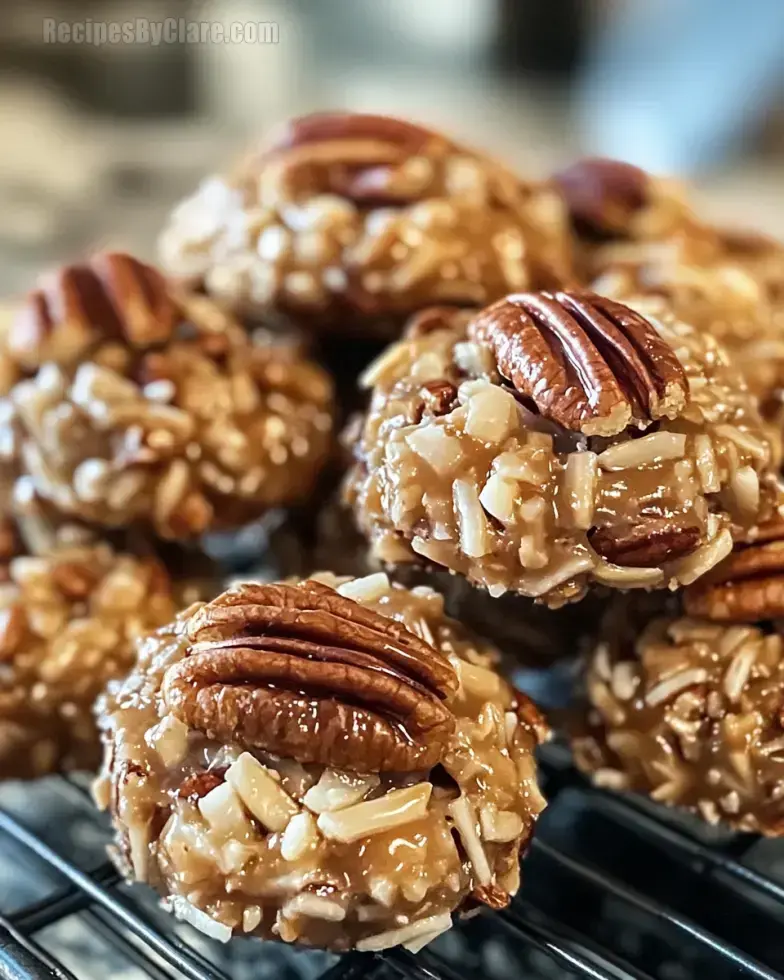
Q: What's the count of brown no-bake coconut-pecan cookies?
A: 7